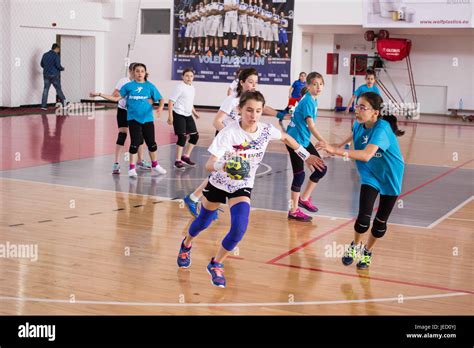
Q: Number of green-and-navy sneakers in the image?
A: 2